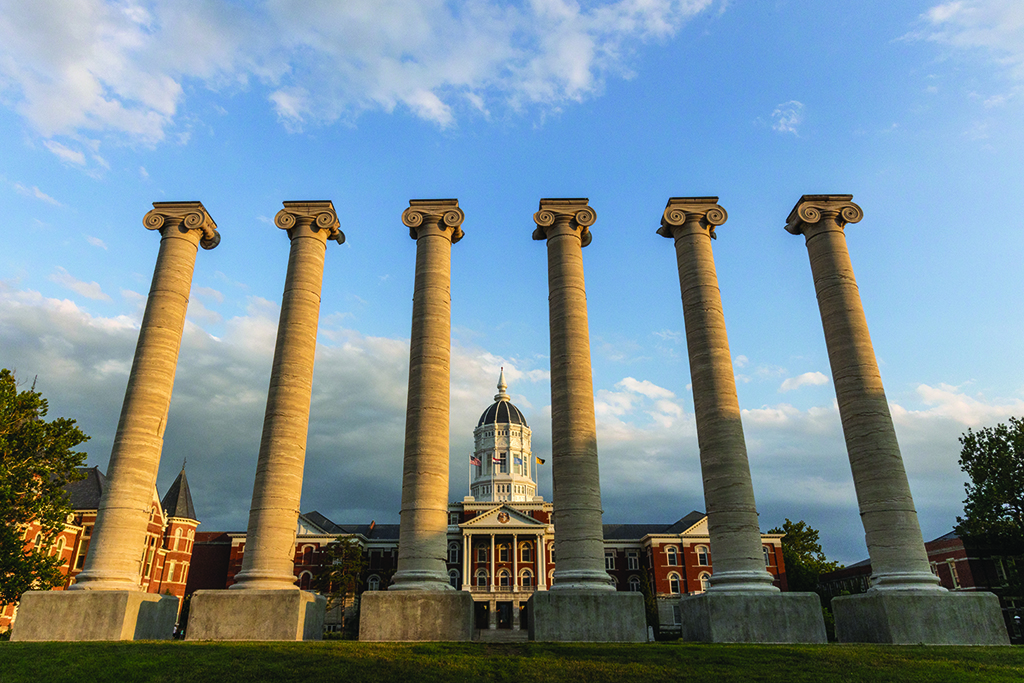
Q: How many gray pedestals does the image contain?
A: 6